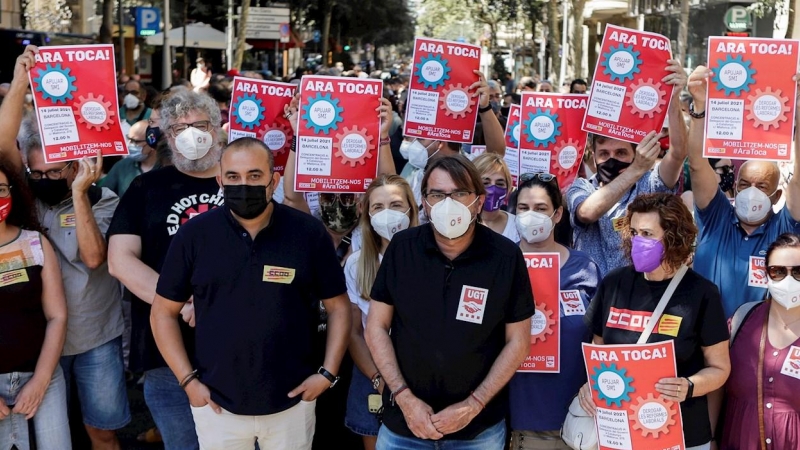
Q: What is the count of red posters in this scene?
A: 10